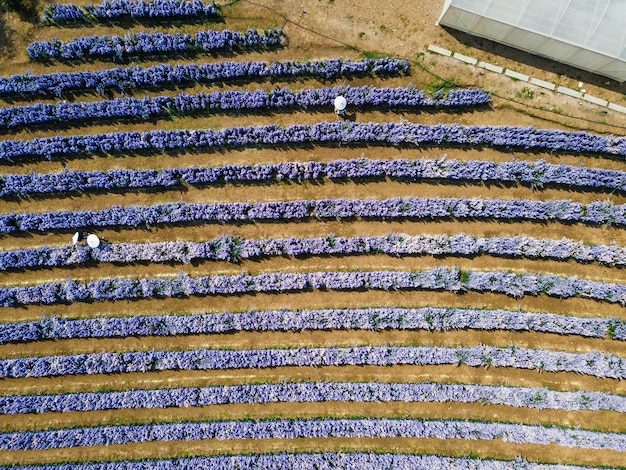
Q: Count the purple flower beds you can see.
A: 14